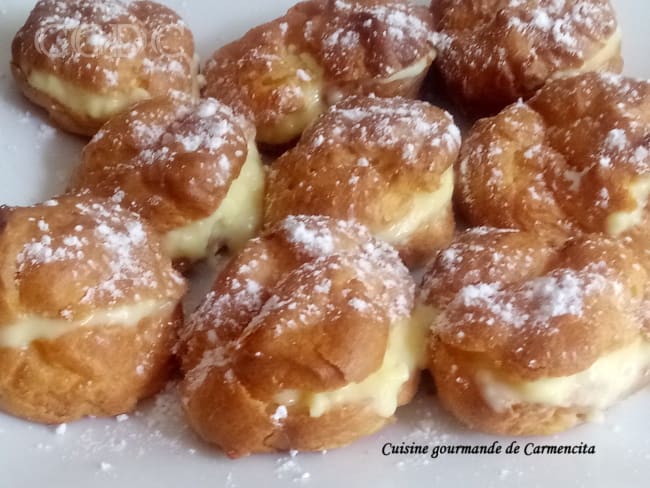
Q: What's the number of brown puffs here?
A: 9